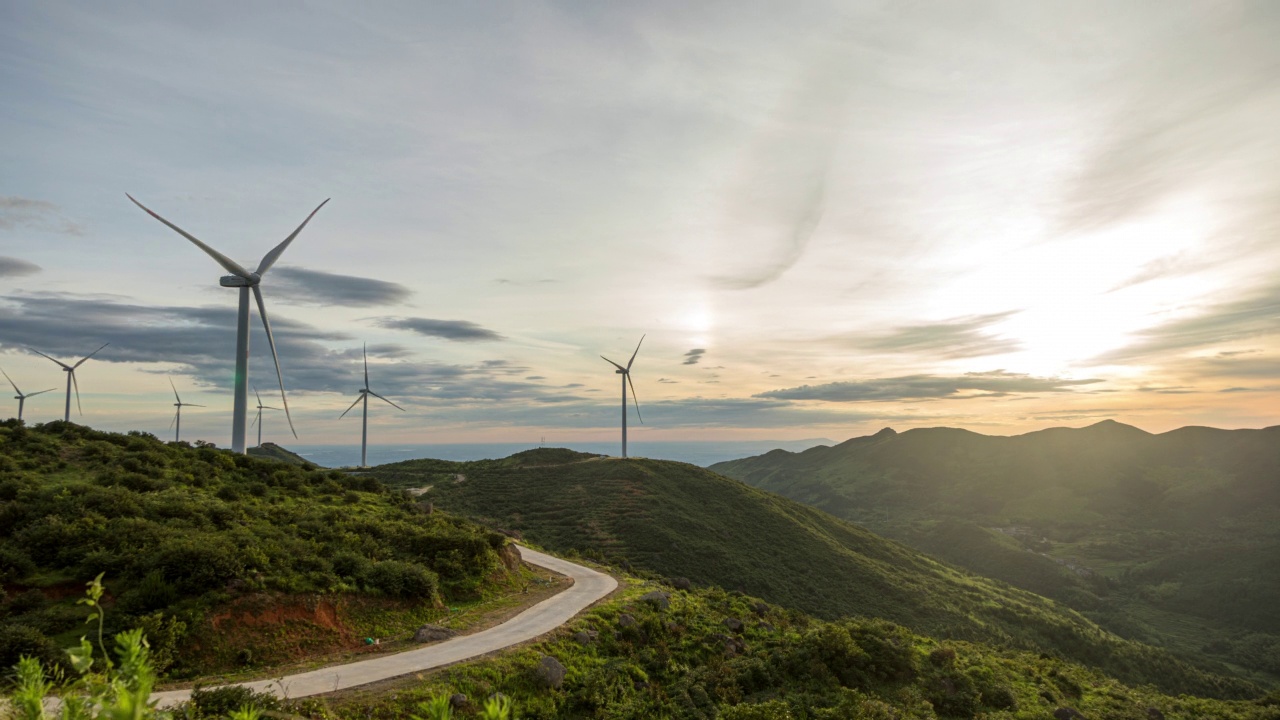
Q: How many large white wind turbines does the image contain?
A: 7